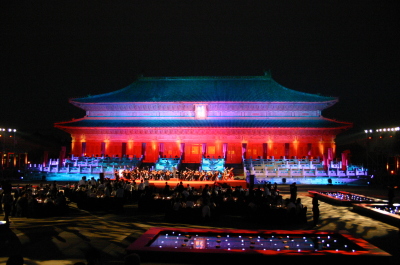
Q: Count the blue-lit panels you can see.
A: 2